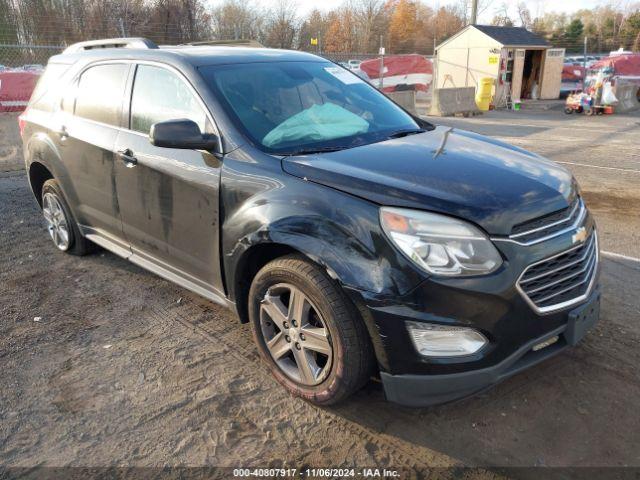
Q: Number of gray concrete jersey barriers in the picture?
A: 3